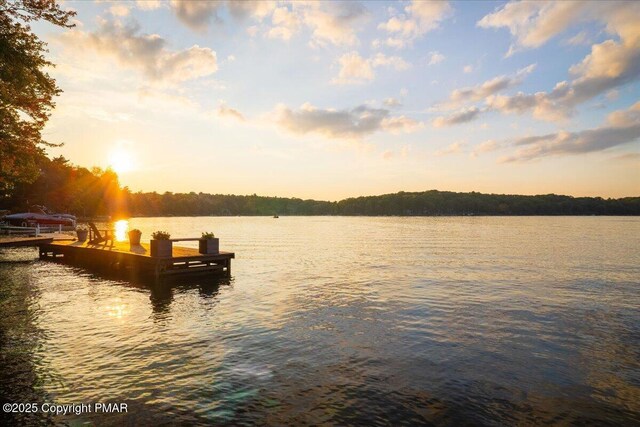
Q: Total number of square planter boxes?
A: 2